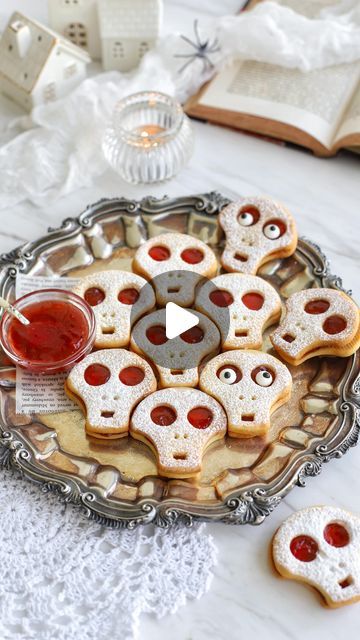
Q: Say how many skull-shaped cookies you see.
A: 10